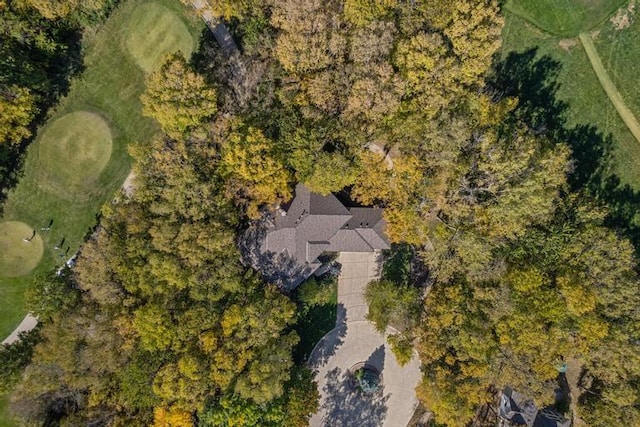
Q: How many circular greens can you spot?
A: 3